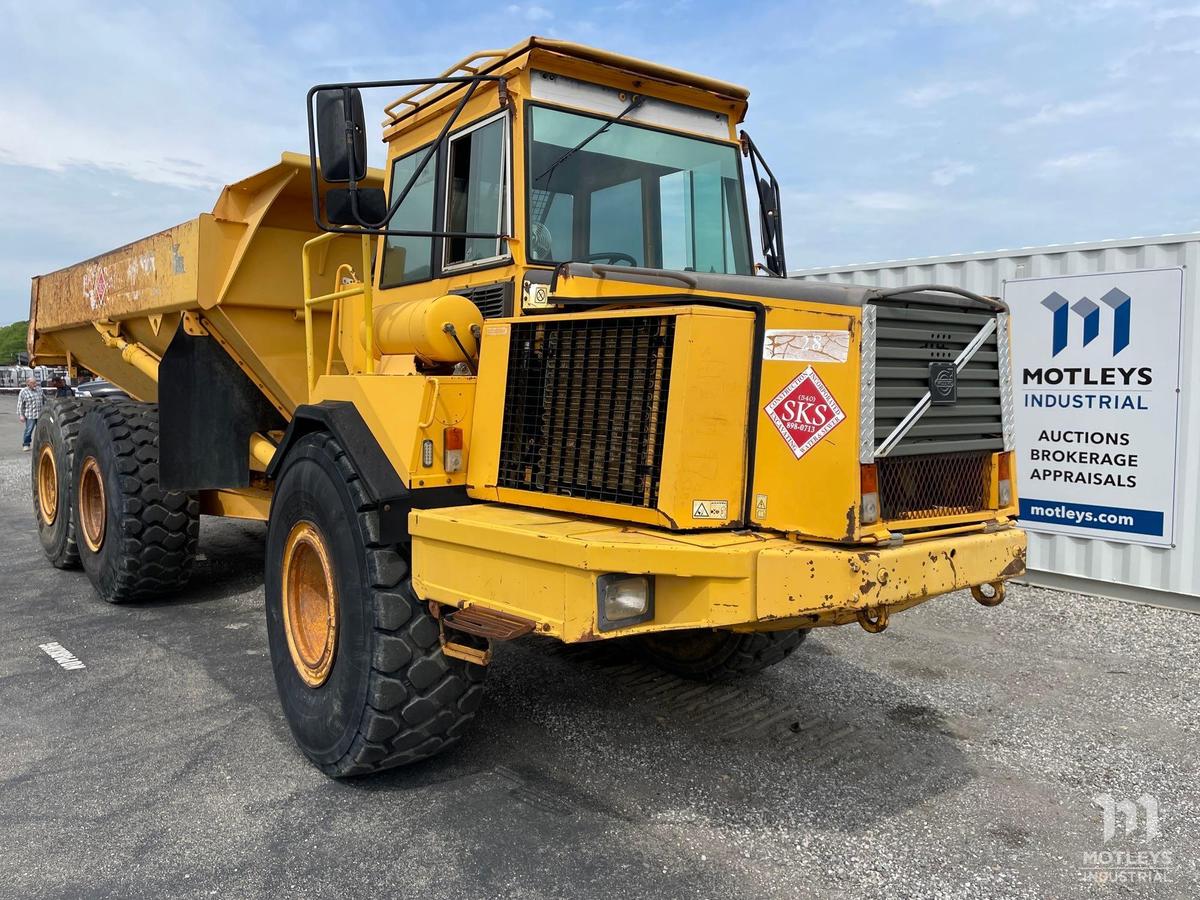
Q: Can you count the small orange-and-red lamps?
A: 3